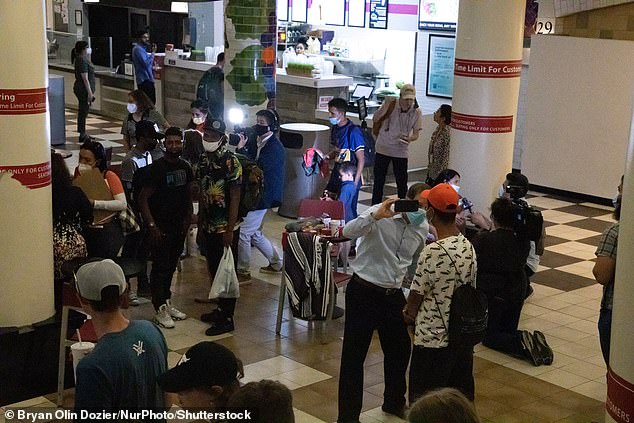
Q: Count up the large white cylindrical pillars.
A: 3